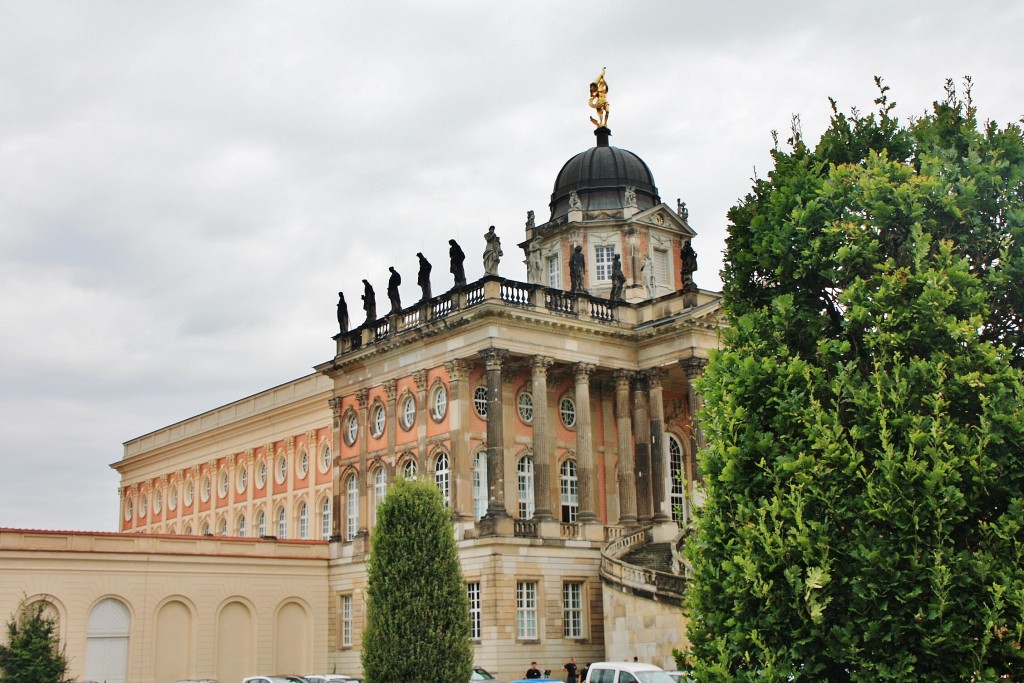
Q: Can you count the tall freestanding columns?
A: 7